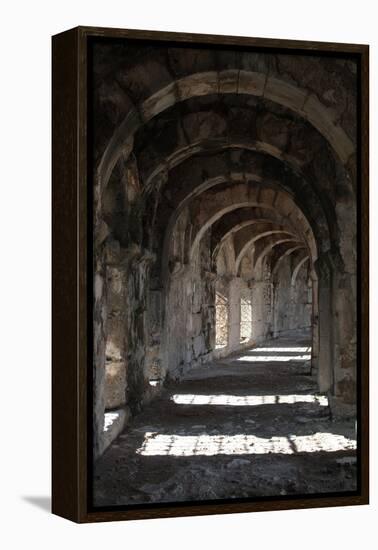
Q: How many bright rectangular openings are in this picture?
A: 2